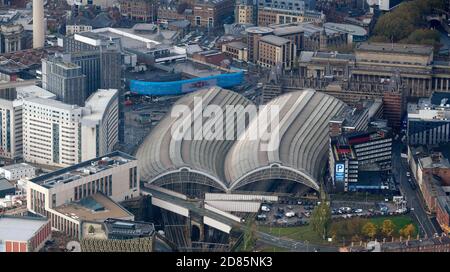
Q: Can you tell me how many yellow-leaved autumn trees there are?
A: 3